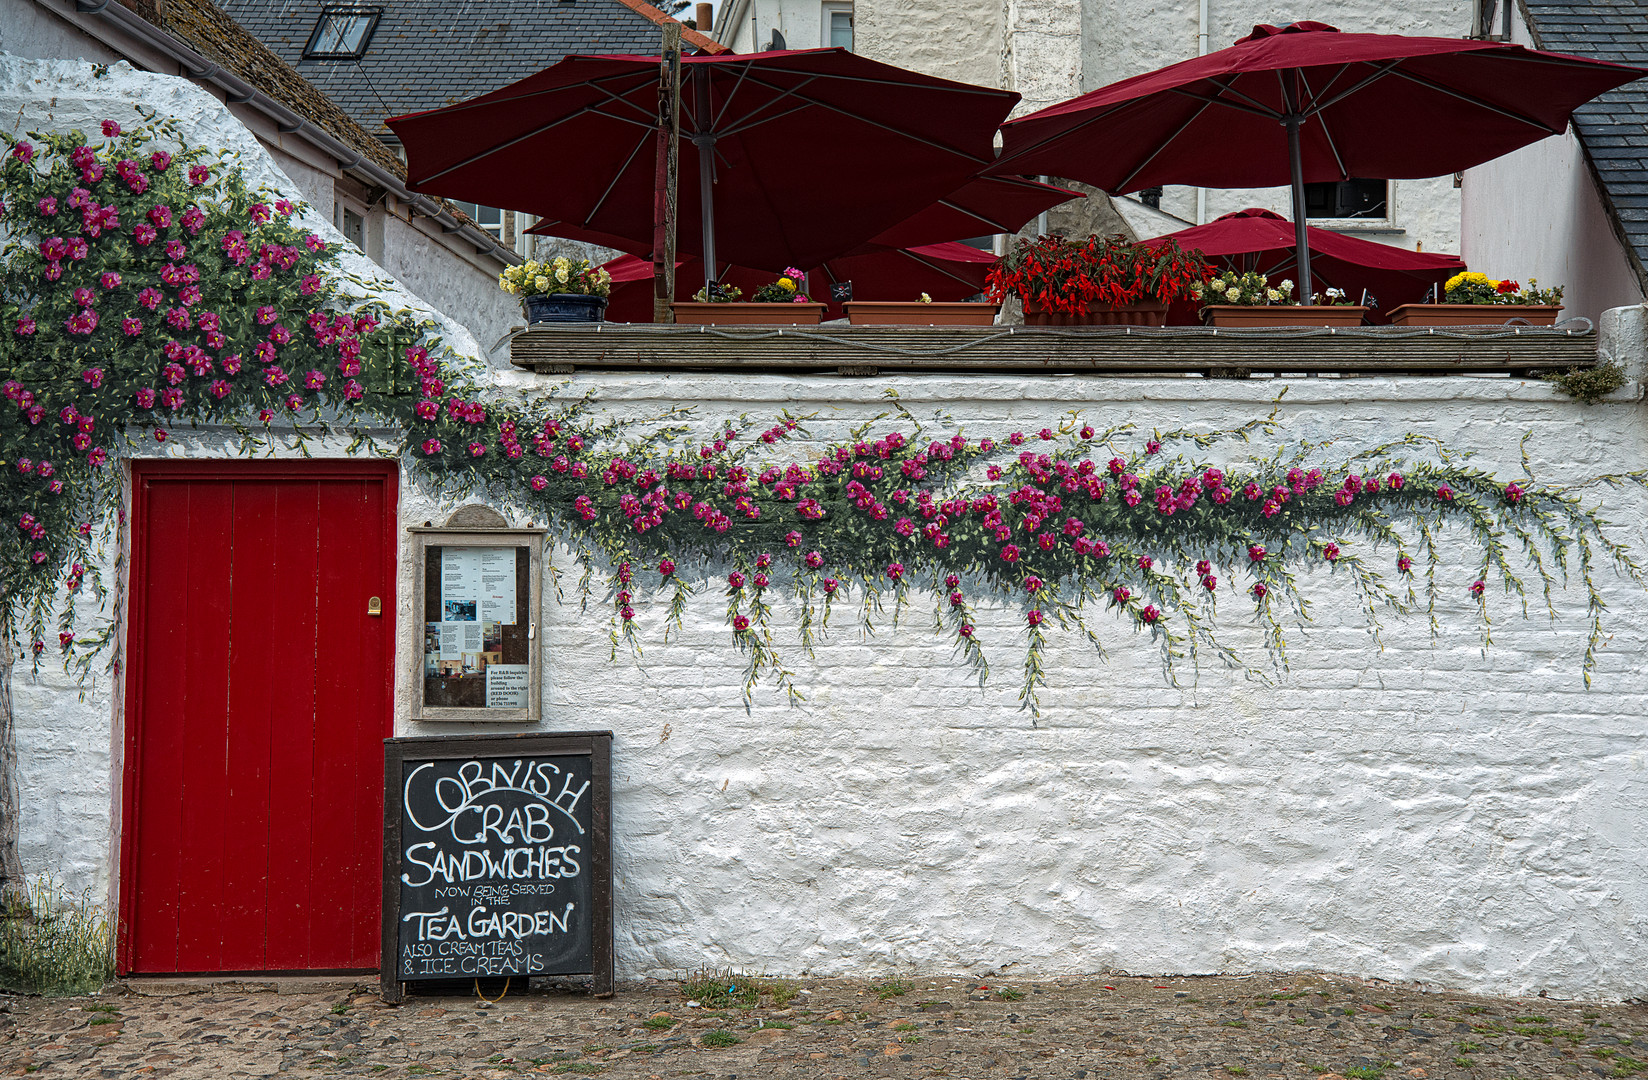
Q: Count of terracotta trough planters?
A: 5